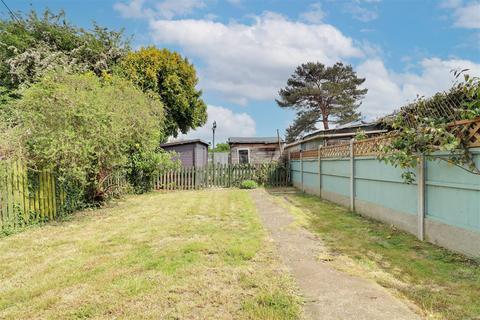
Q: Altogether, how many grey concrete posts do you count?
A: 5